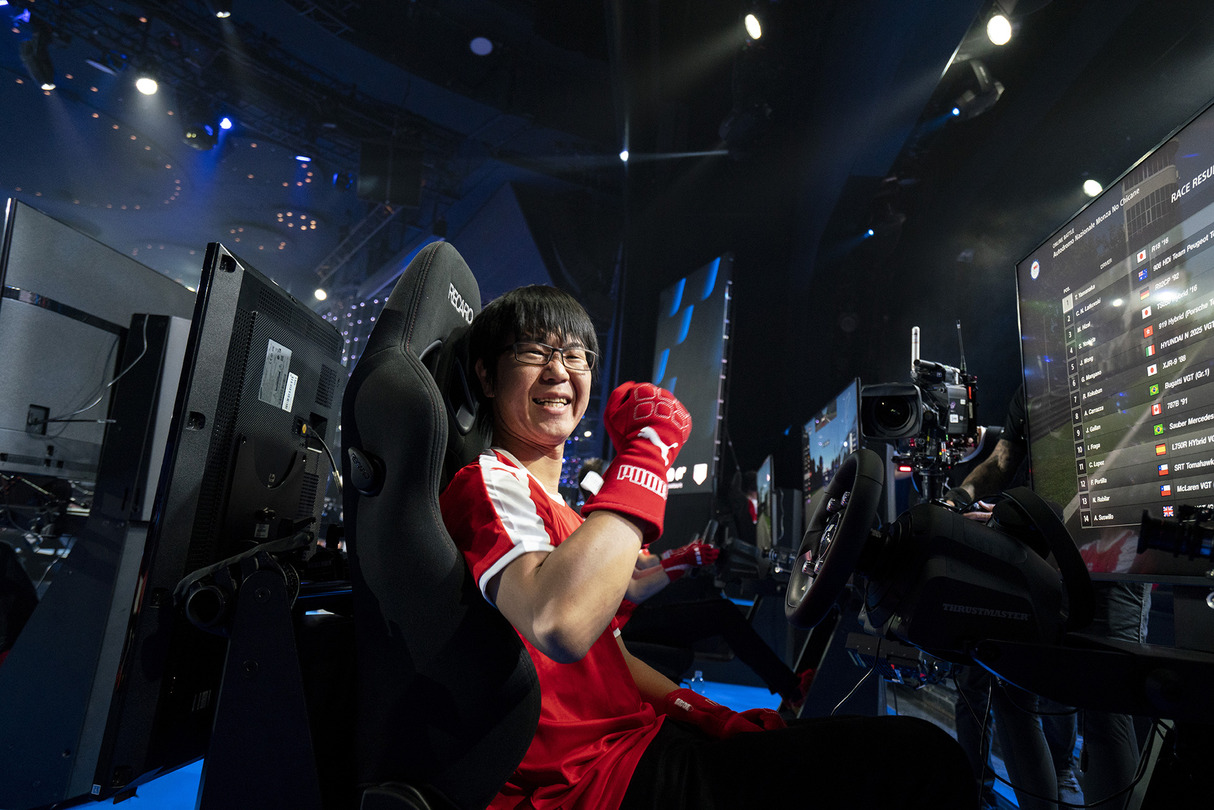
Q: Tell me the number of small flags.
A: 14